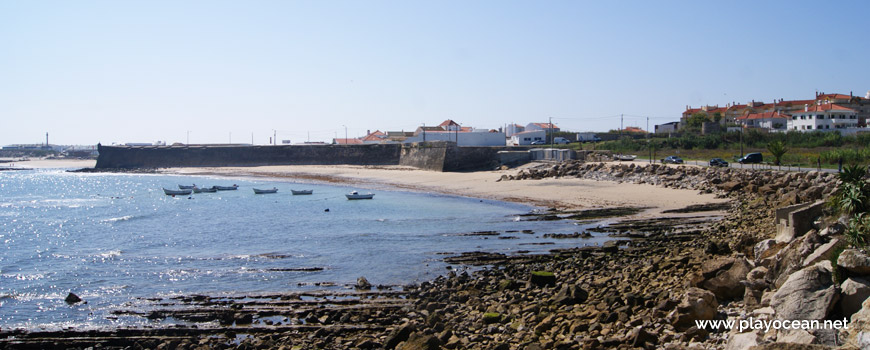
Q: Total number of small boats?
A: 7